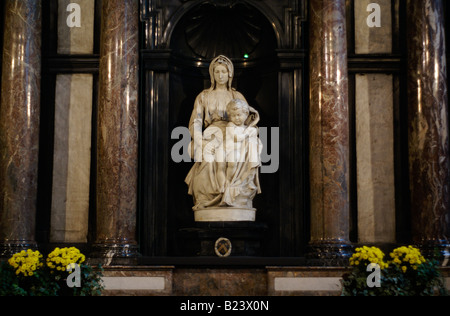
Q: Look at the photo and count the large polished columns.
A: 4